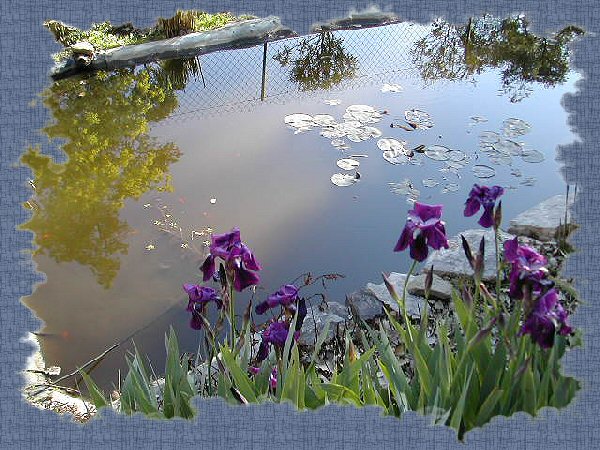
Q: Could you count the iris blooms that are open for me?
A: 8